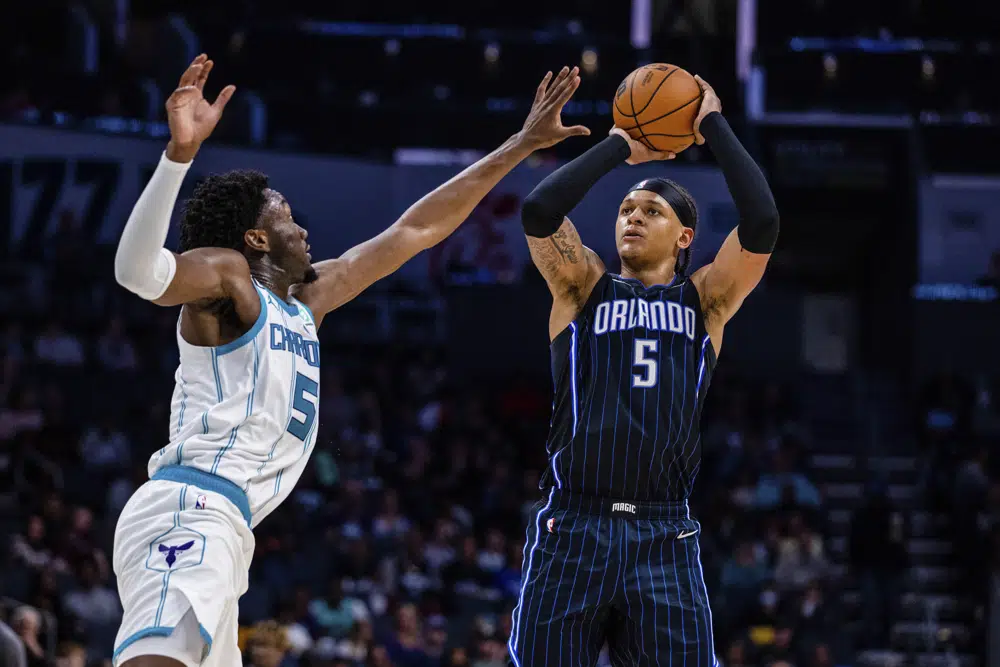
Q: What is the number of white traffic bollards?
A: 0